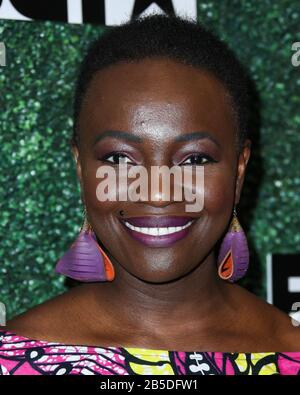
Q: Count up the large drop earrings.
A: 2